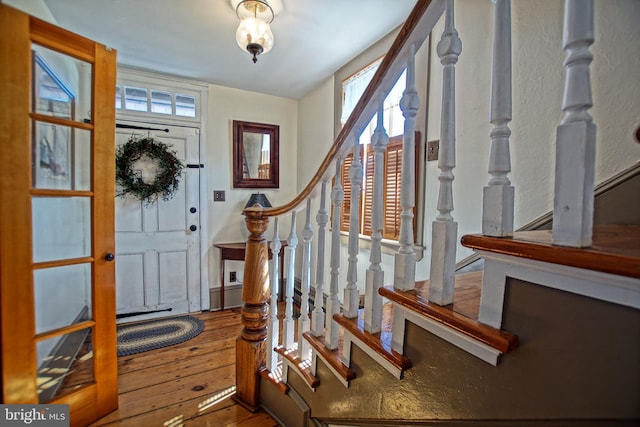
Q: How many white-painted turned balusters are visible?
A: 11